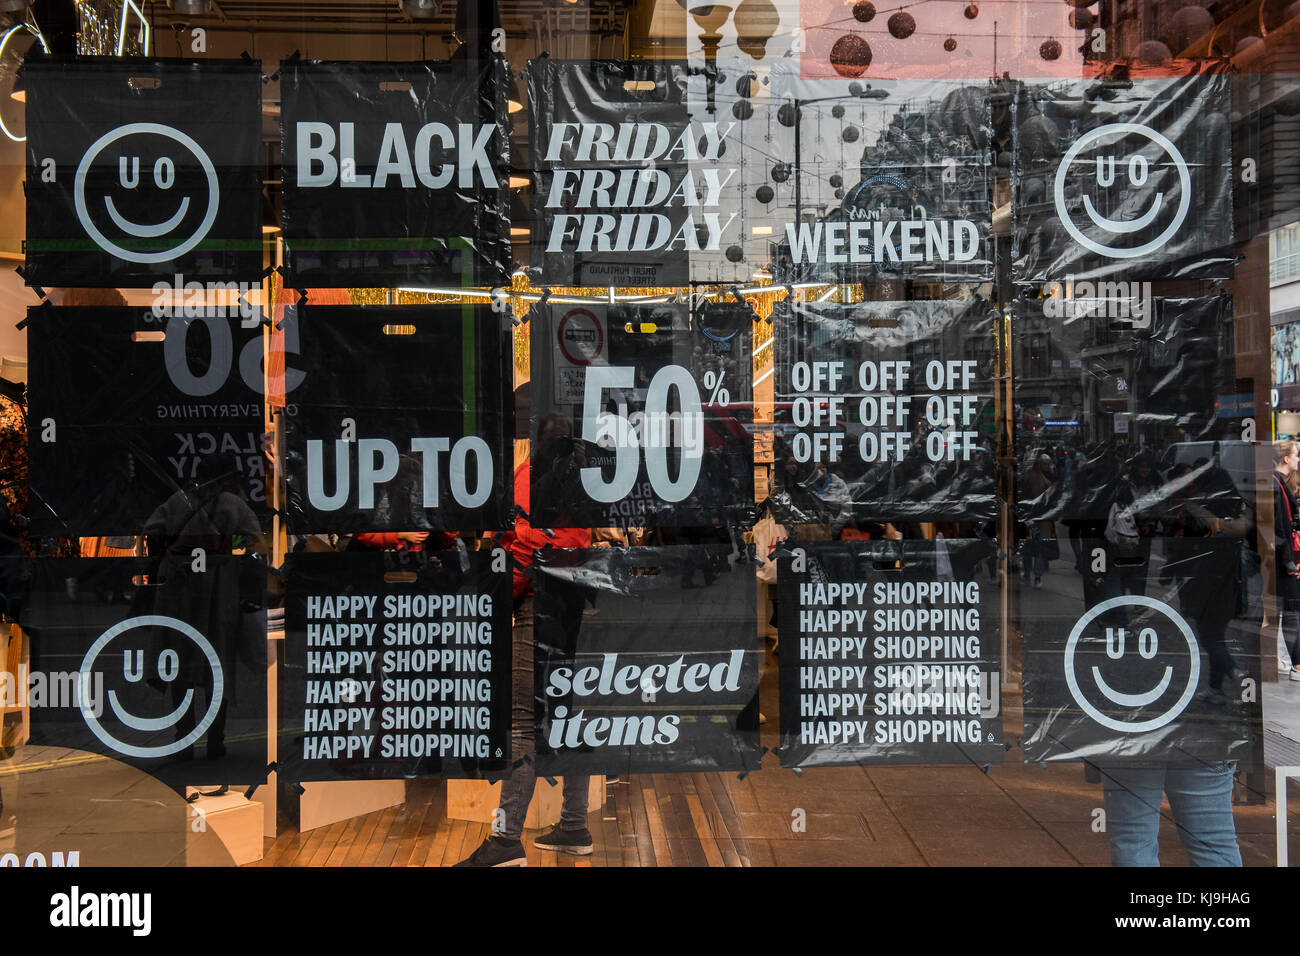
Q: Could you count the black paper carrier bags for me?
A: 15